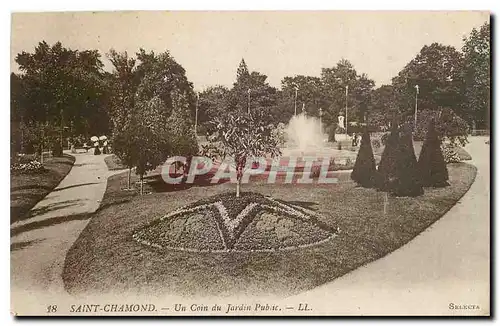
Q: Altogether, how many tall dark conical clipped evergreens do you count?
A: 4